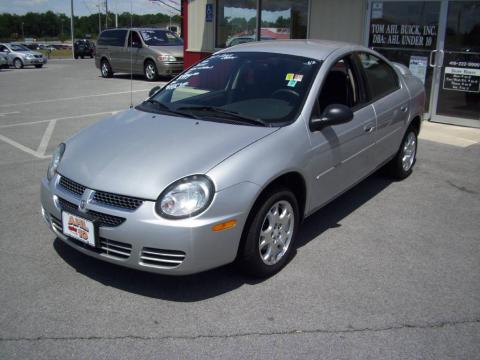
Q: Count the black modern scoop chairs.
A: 0